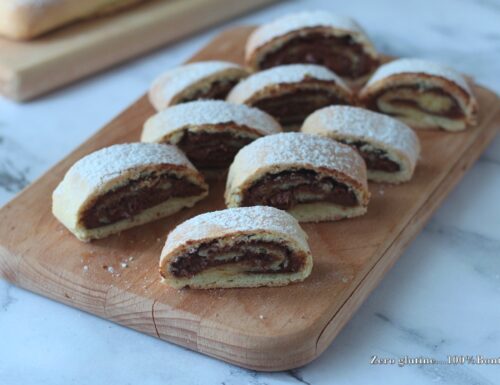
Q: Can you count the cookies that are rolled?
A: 9